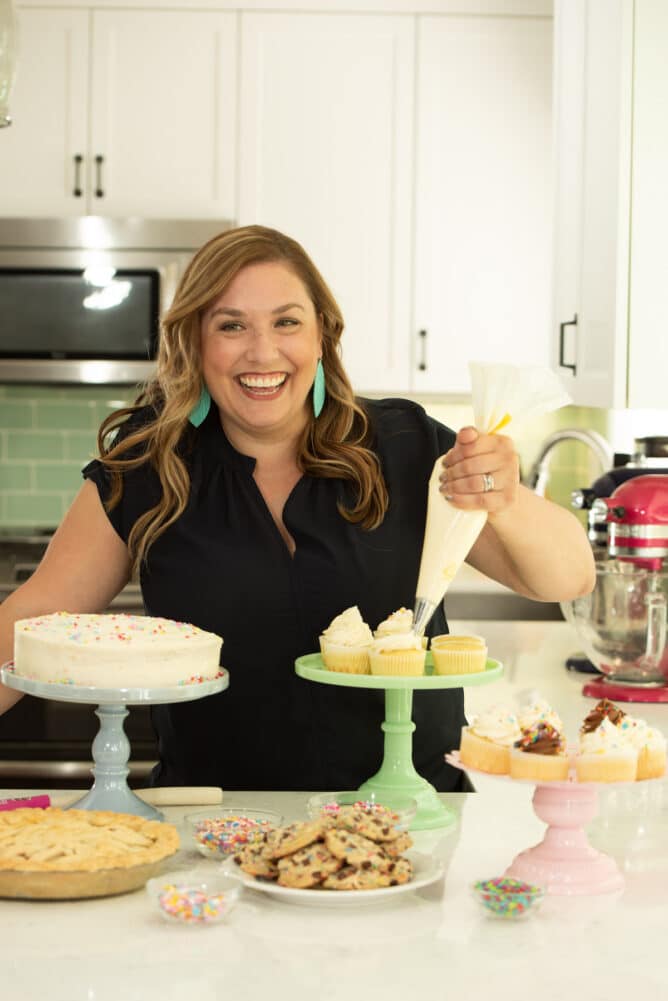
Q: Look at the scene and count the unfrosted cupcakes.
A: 2